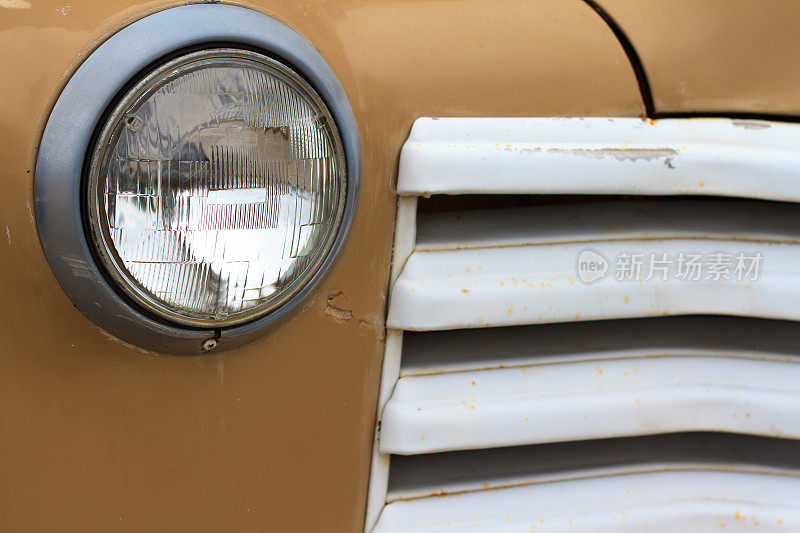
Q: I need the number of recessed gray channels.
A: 3